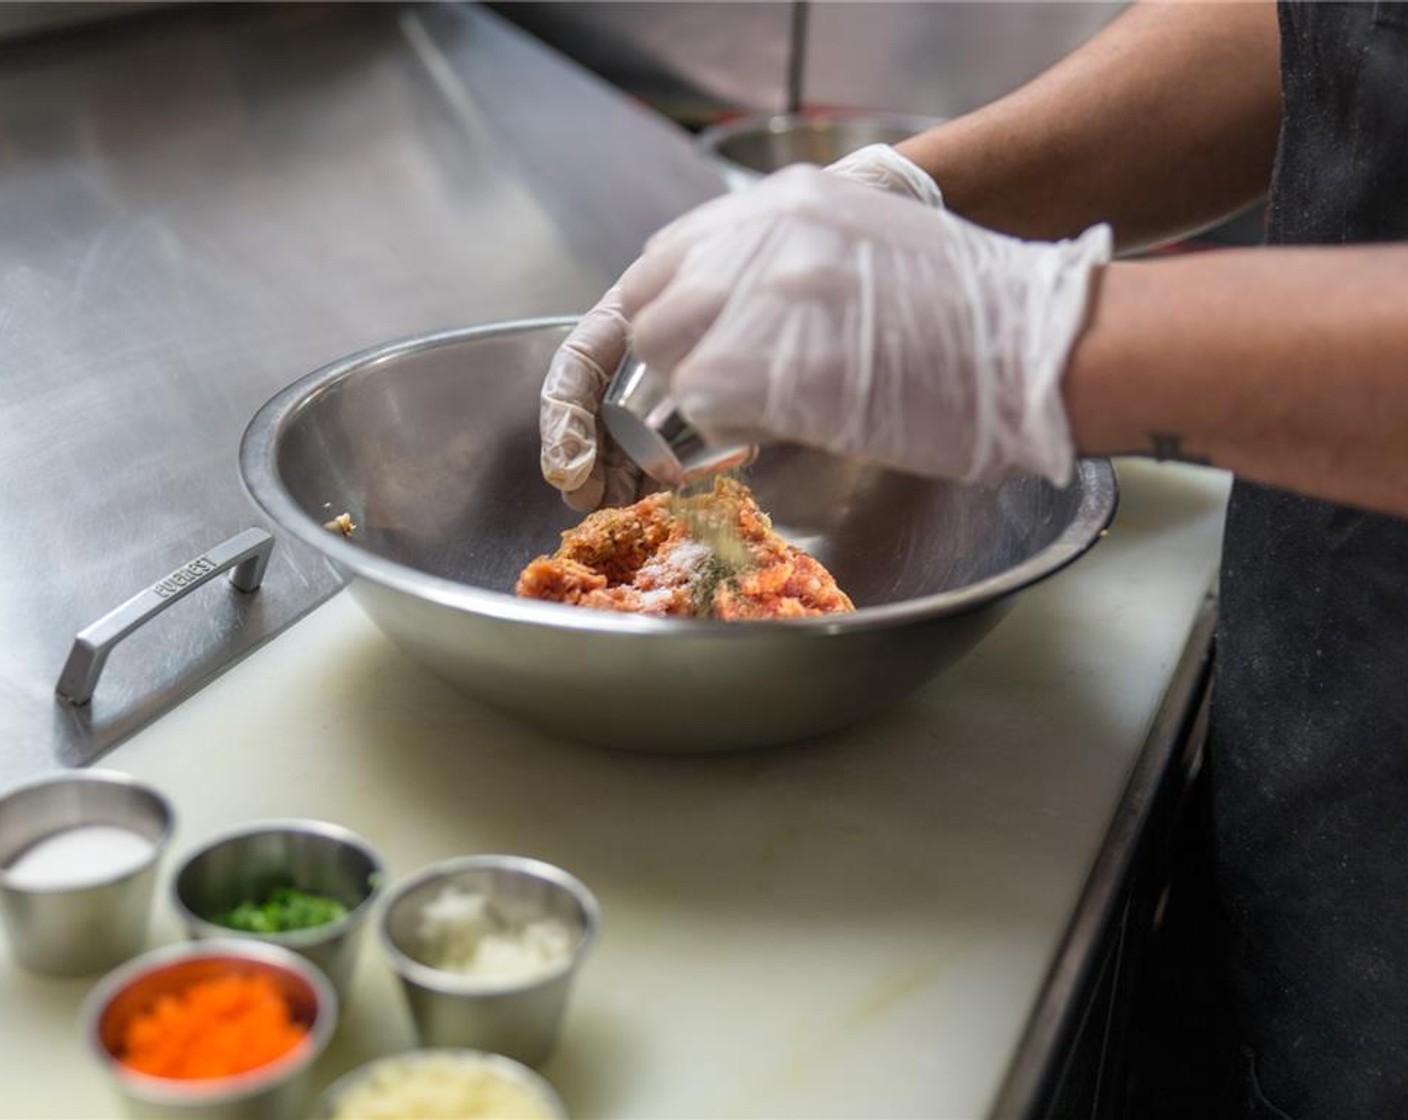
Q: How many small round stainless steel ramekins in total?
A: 6